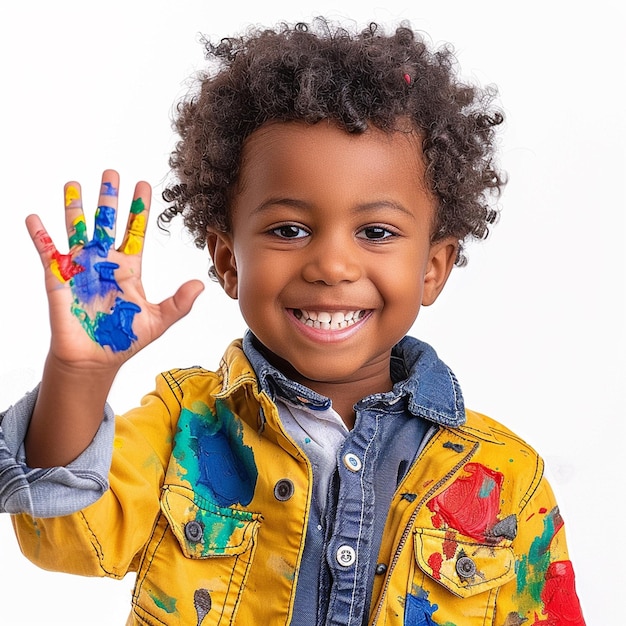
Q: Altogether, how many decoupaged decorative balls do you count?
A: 0